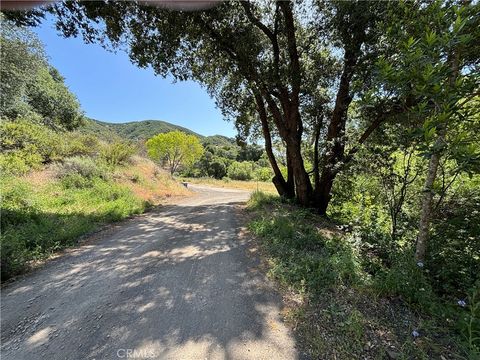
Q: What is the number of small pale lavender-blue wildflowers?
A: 3